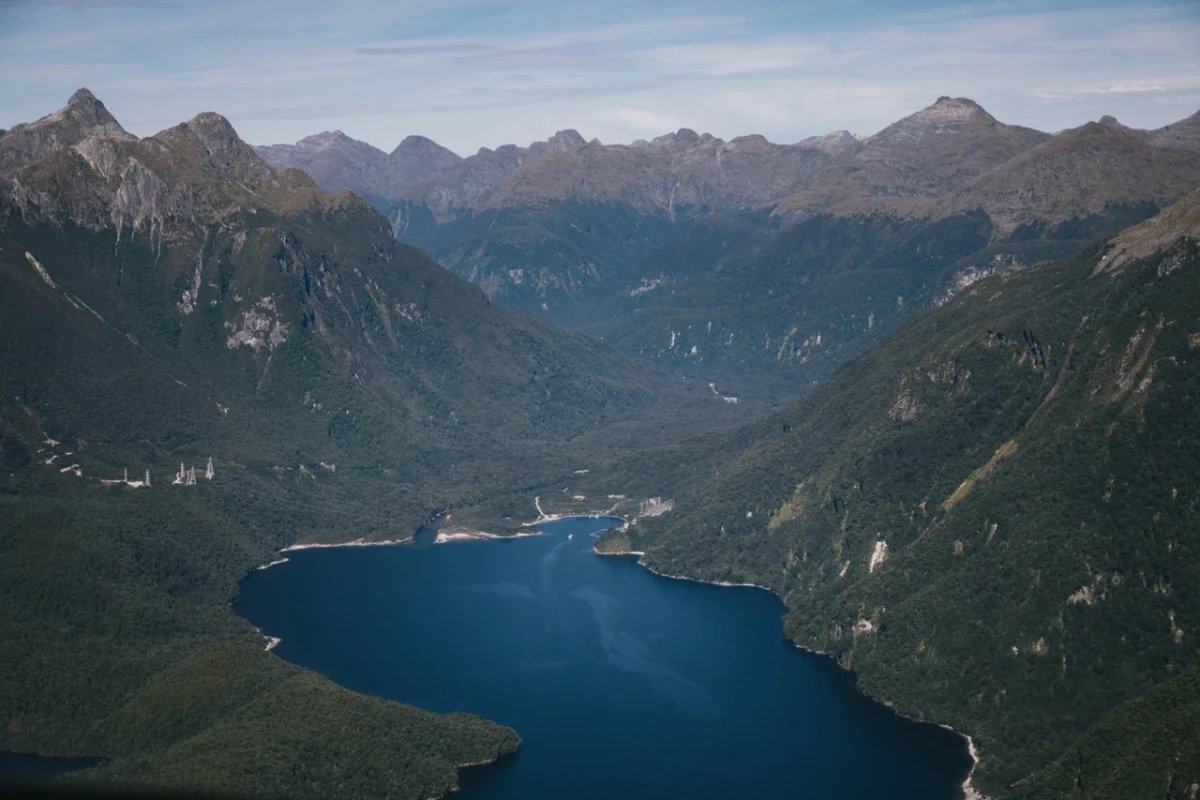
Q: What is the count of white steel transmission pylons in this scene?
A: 5